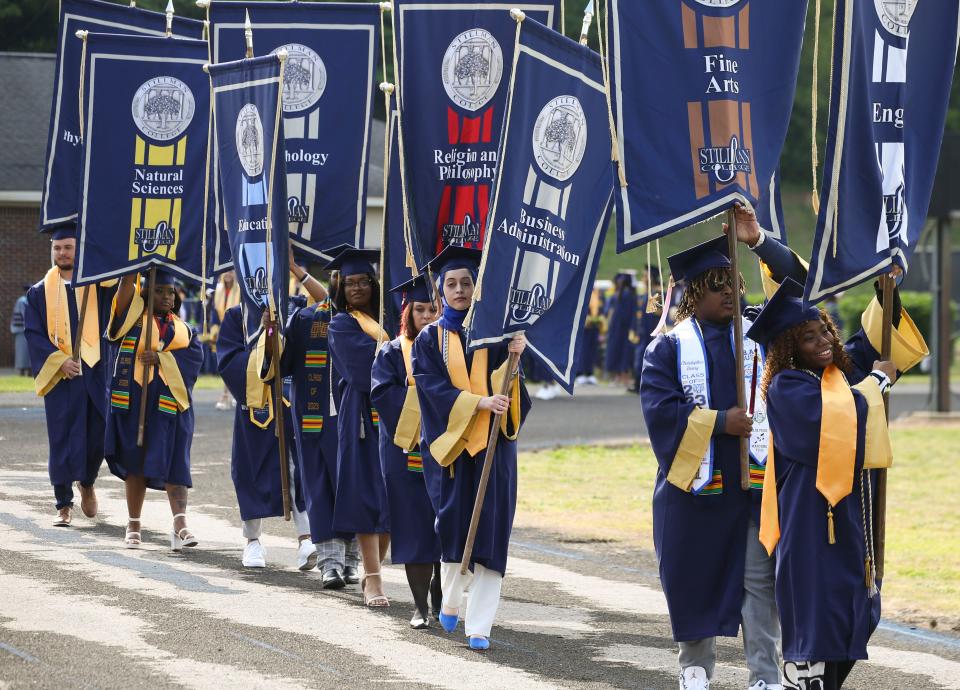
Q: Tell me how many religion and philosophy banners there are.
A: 1